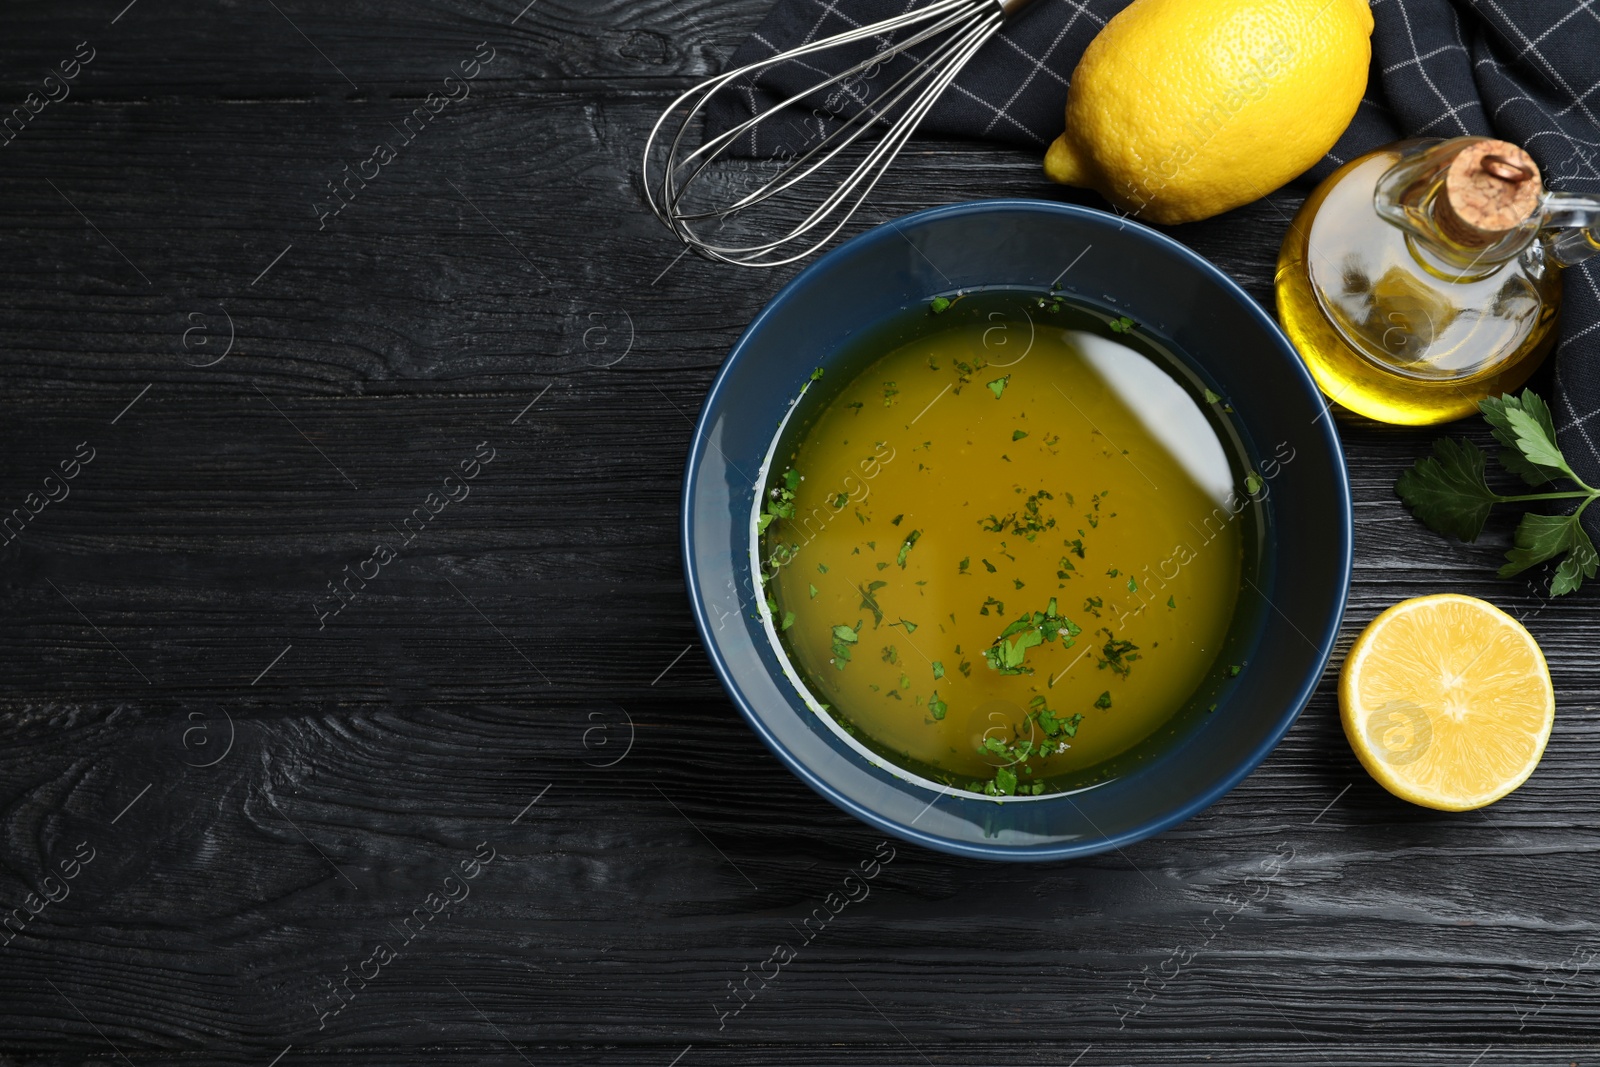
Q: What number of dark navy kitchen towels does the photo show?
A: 1